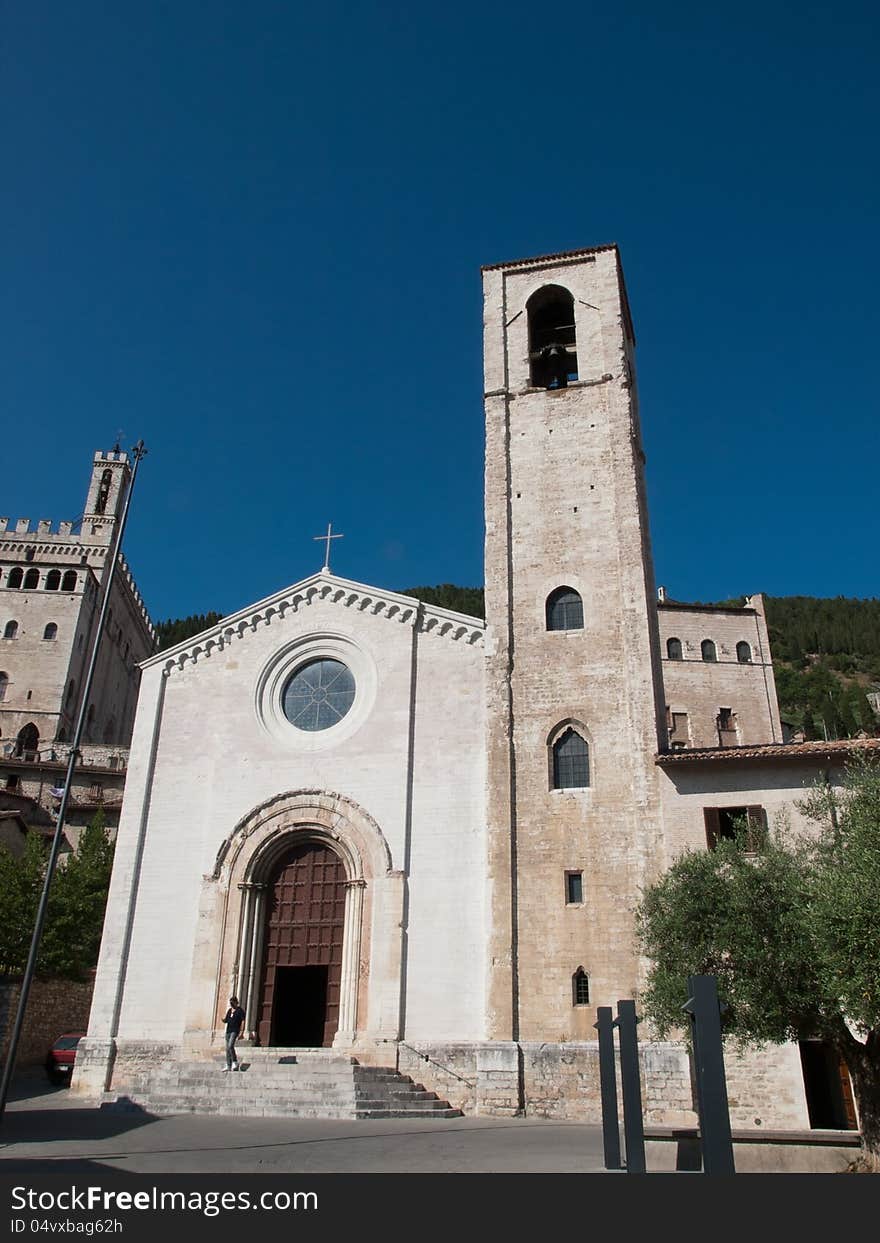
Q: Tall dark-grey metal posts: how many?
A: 3